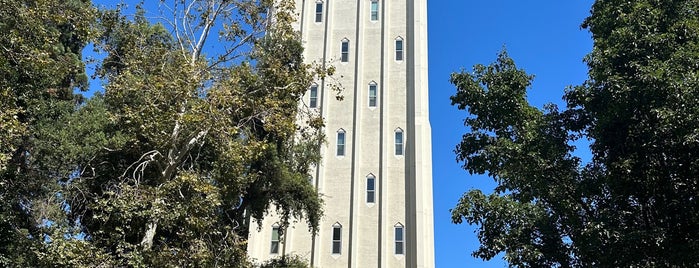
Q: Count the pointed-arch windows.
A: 12